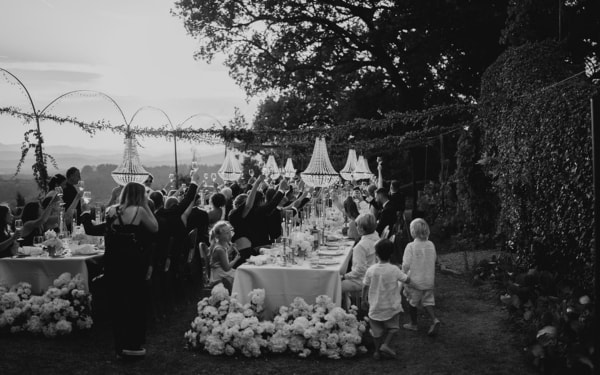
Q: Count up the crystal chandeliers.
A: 7